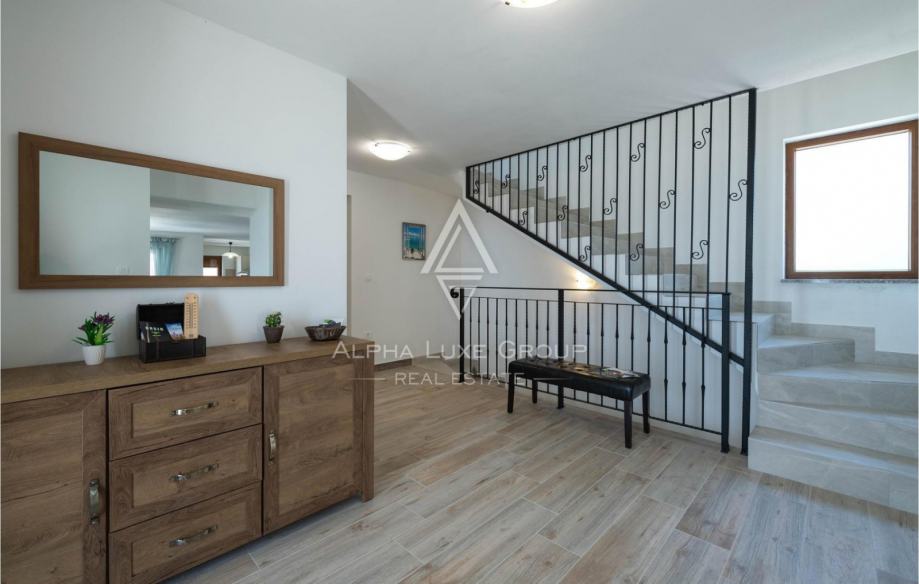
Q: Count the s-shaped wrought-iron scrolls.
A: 14